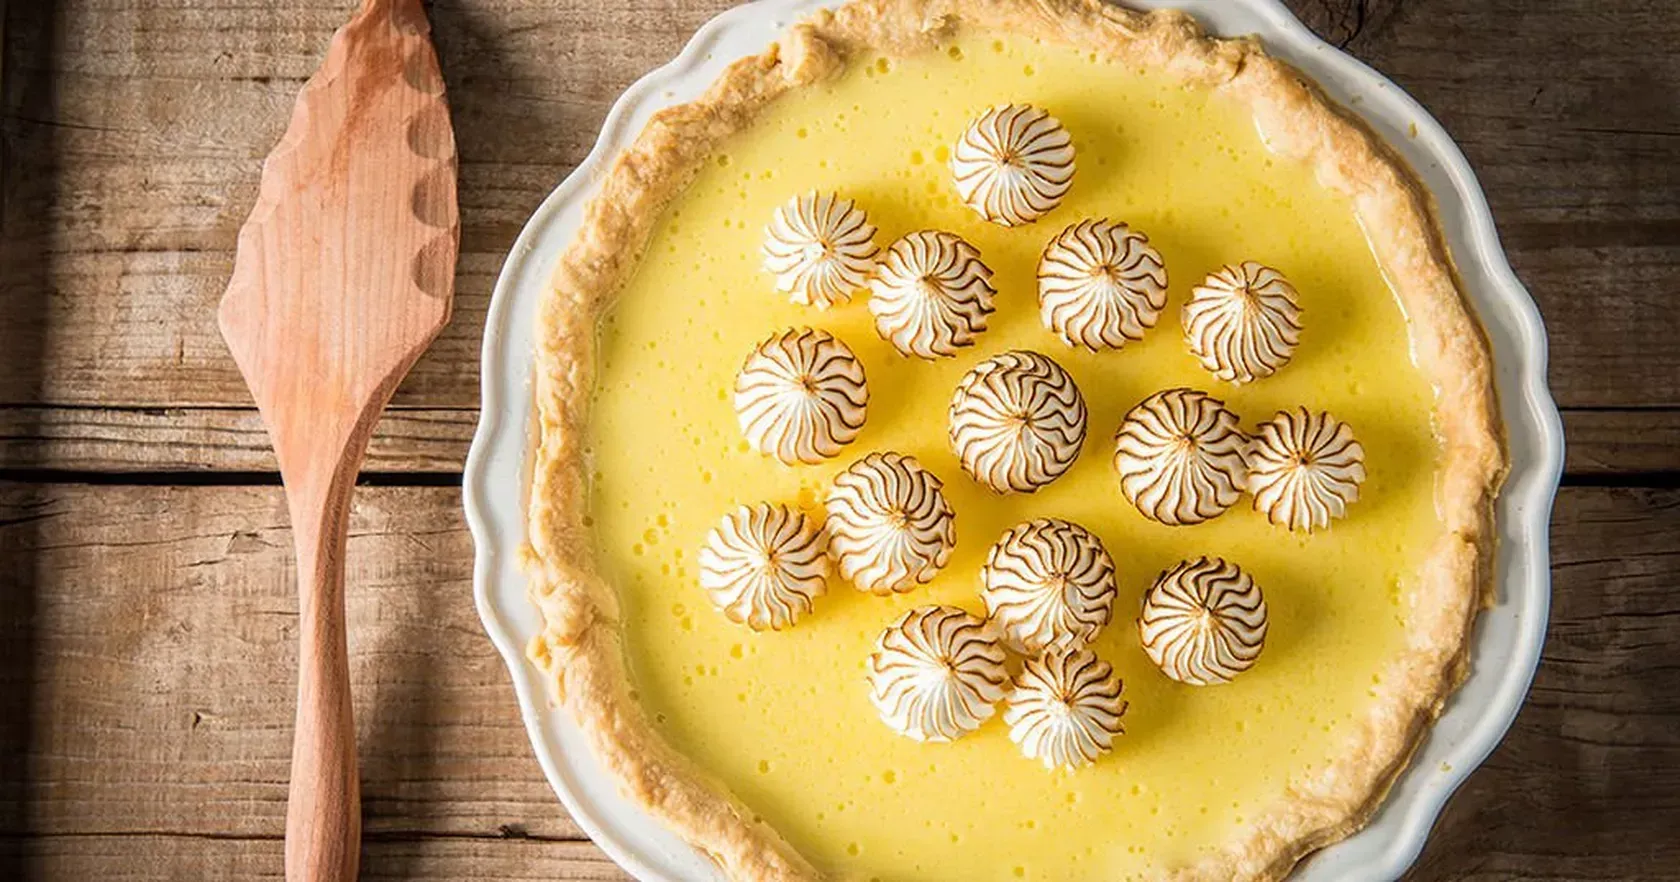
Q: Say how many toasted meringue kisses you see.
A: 15